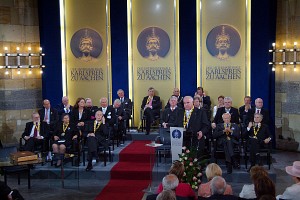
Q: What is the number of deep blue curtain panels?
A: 4